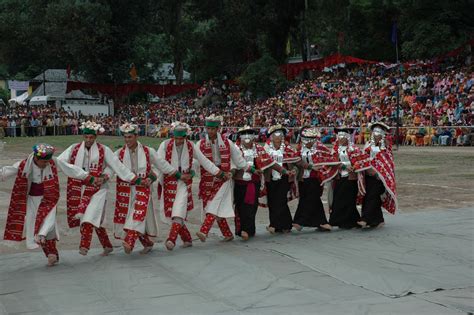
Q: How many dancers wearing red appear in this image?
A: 10